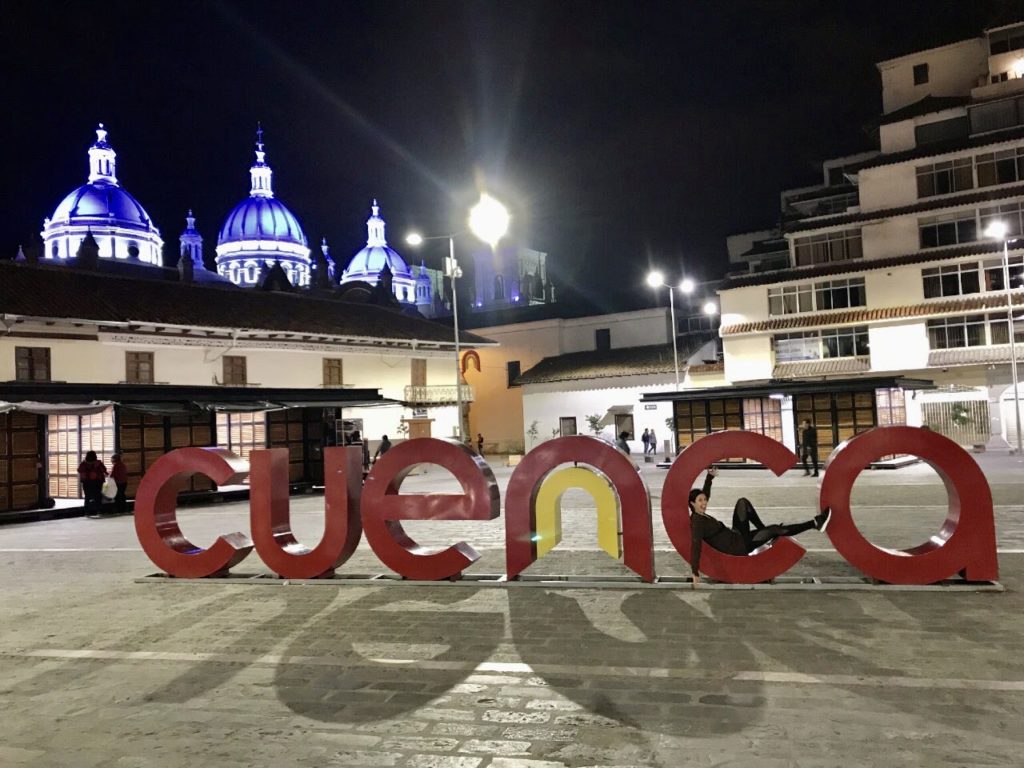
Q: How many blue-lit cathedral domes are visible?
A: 3